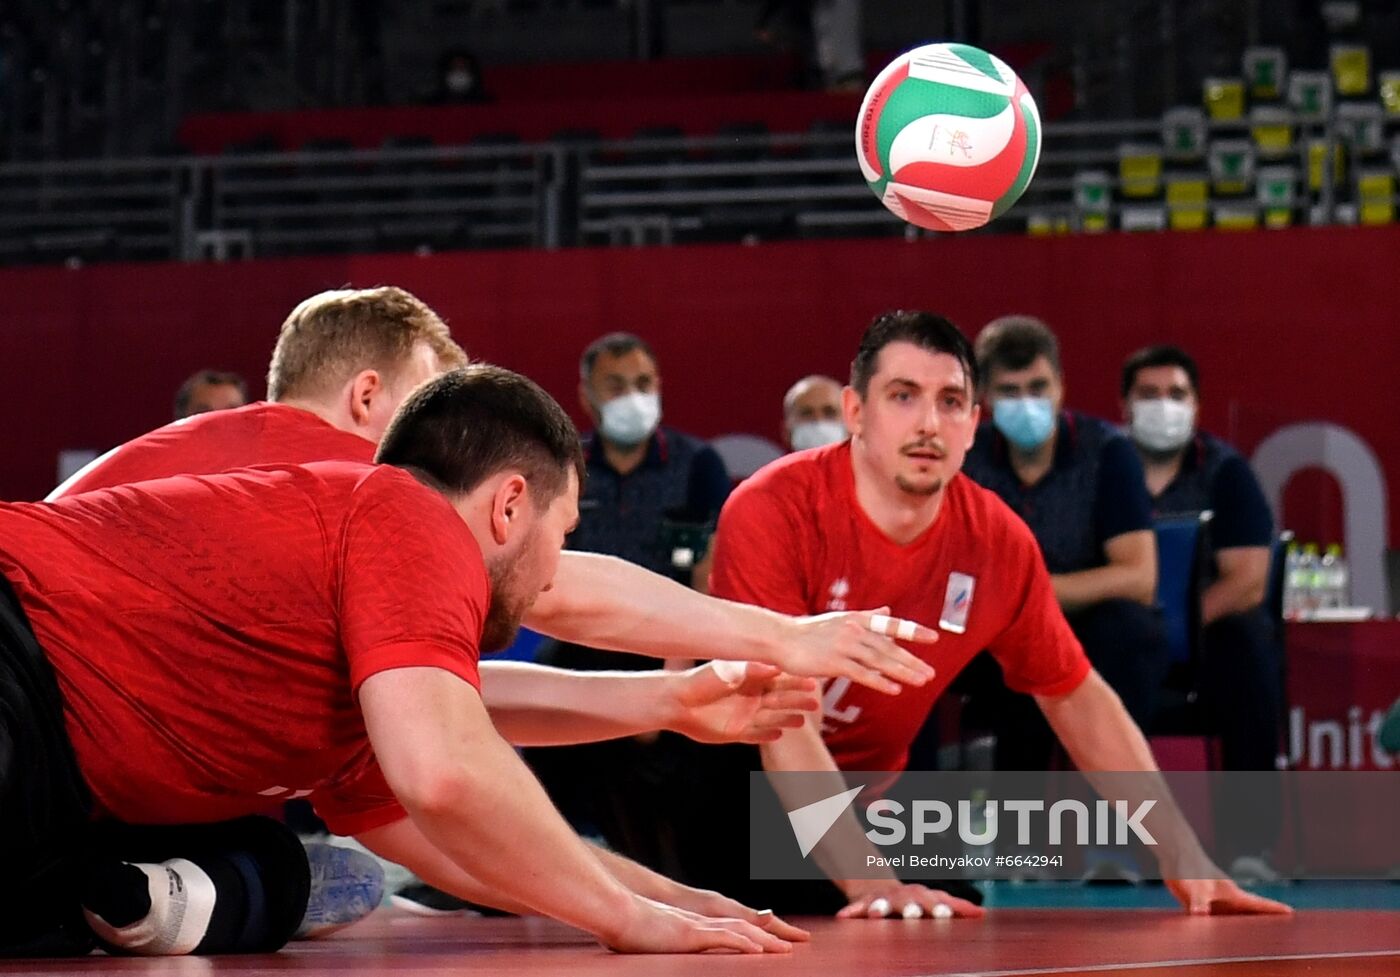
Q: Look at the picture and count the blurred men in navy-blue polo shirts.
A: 3